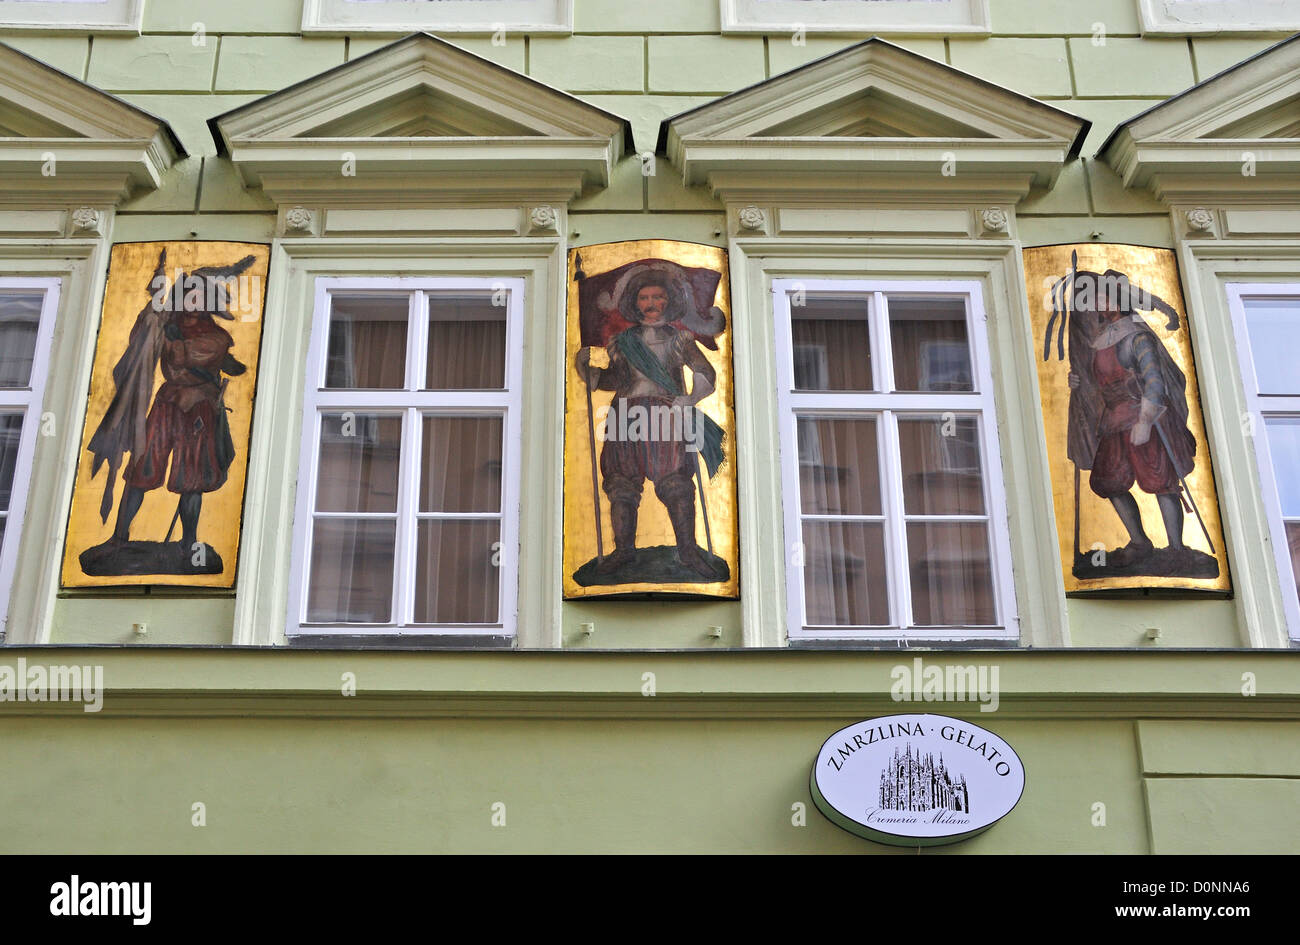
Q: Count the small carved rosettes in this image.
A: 6